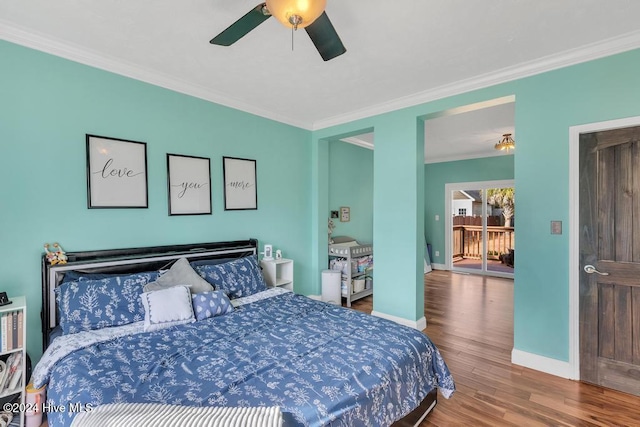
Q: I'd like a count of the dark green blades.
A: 2